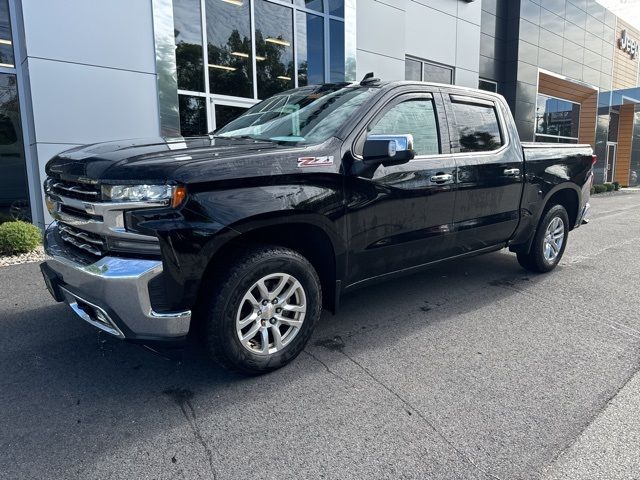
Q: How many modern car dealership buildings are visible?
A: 1